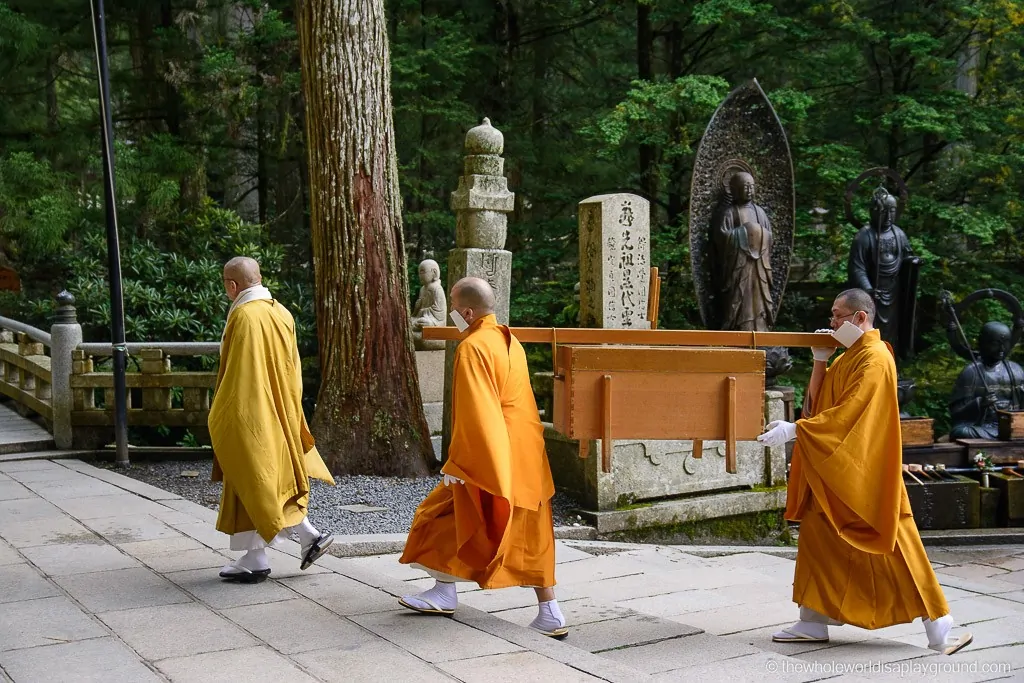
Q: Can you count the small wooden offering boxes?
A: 2